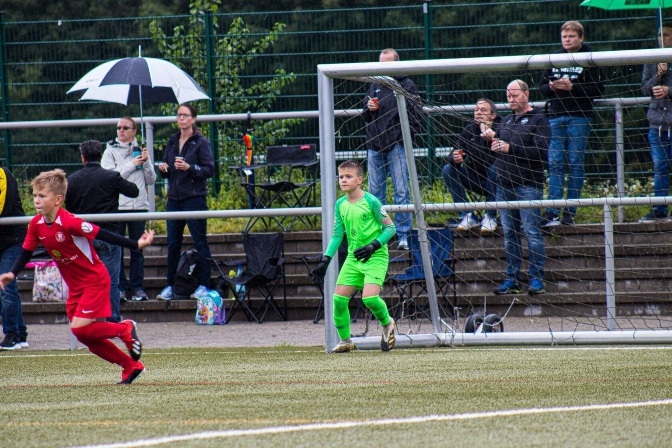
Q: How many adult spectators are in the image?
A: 9